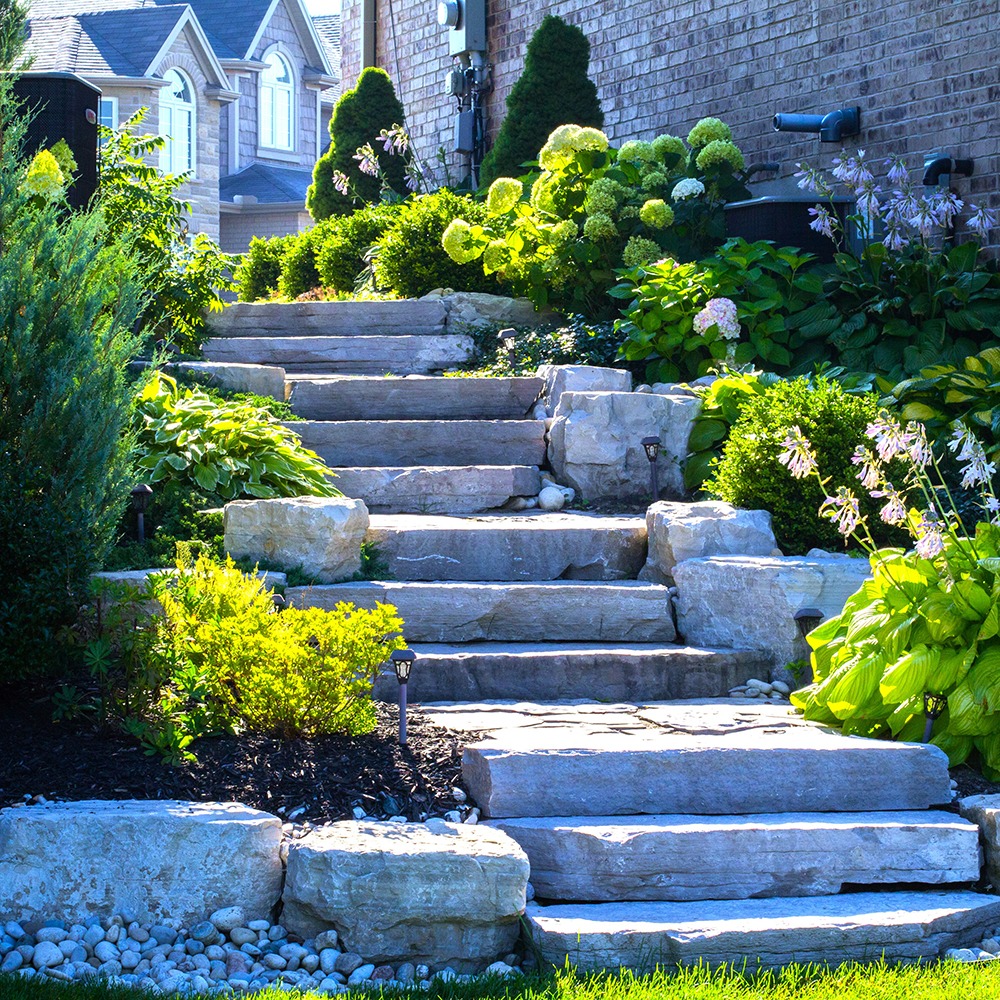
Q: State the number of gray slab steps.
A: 11